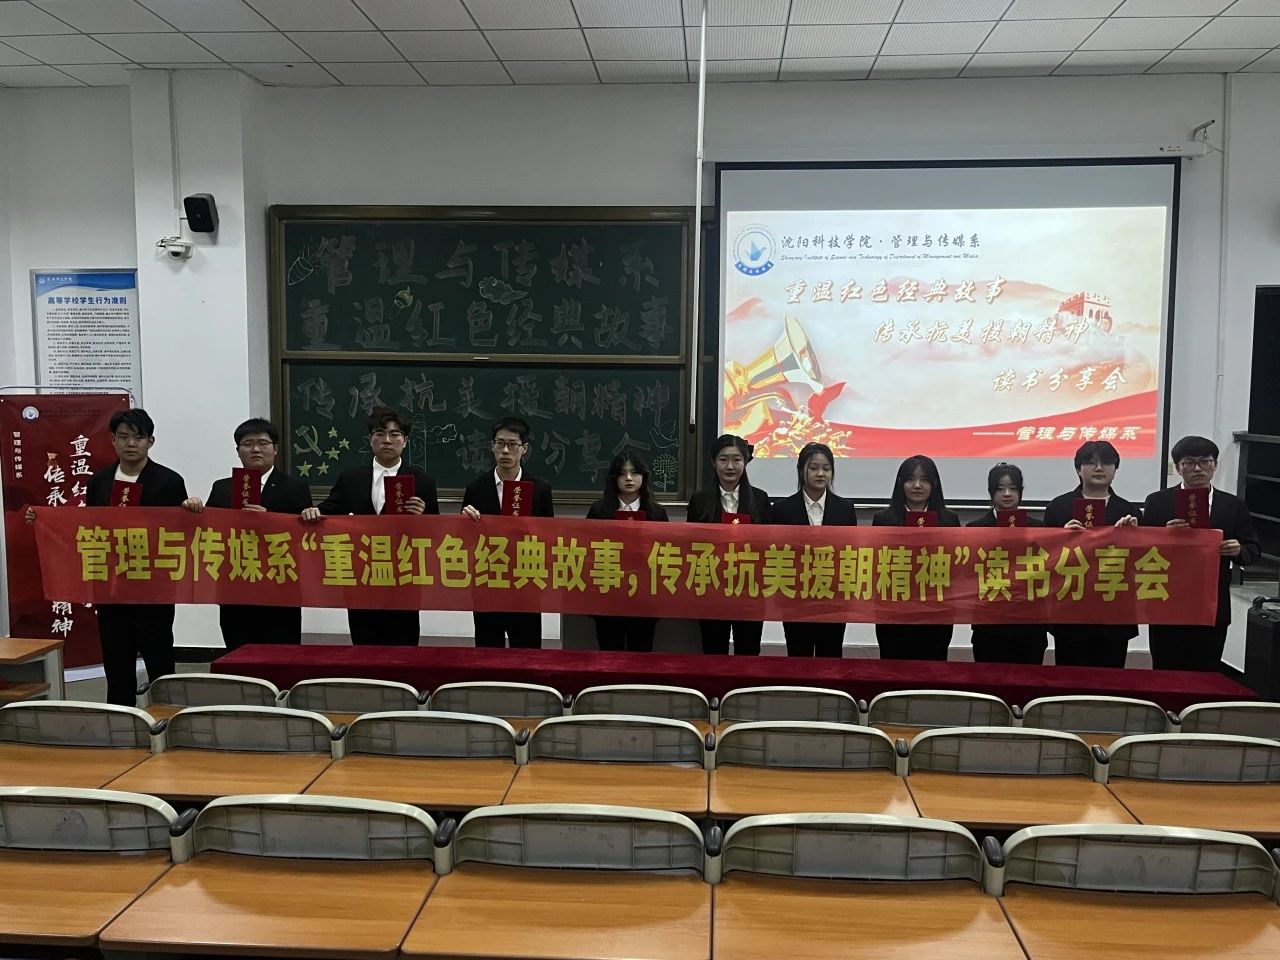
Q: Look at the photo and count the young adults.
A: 11